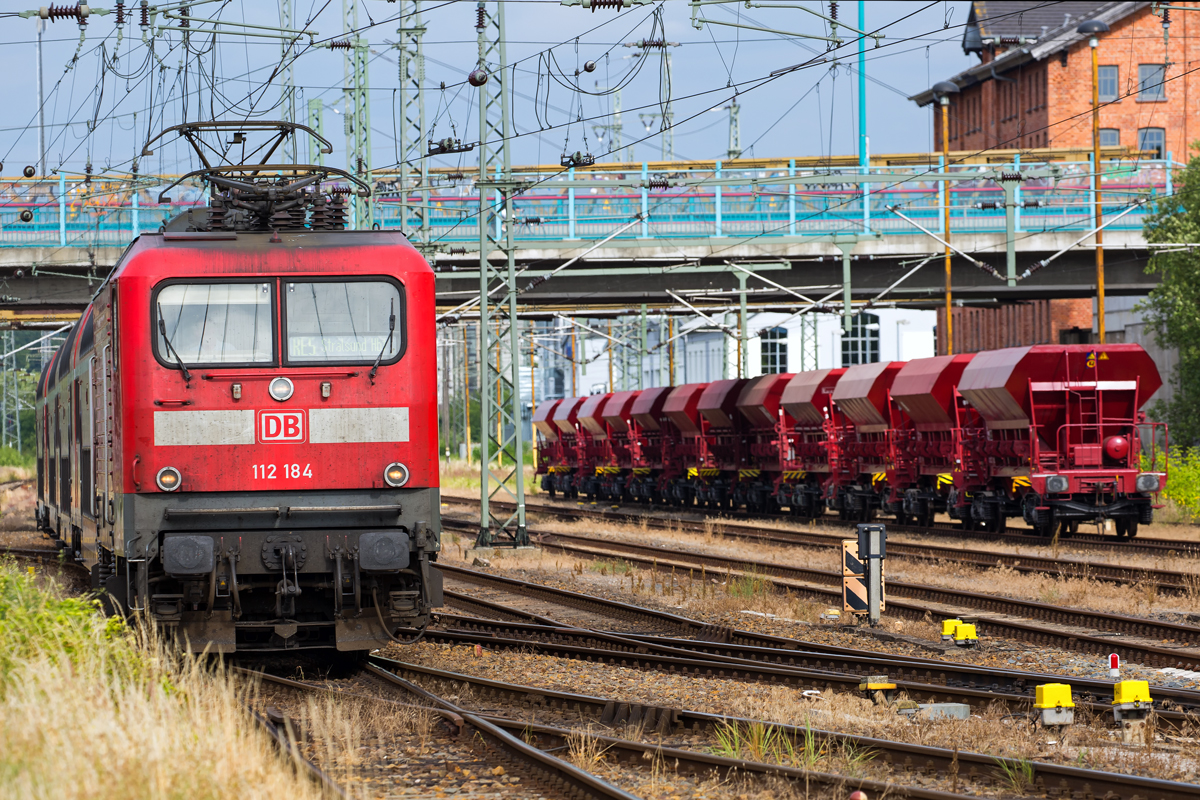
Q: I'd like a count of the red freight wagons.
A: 12